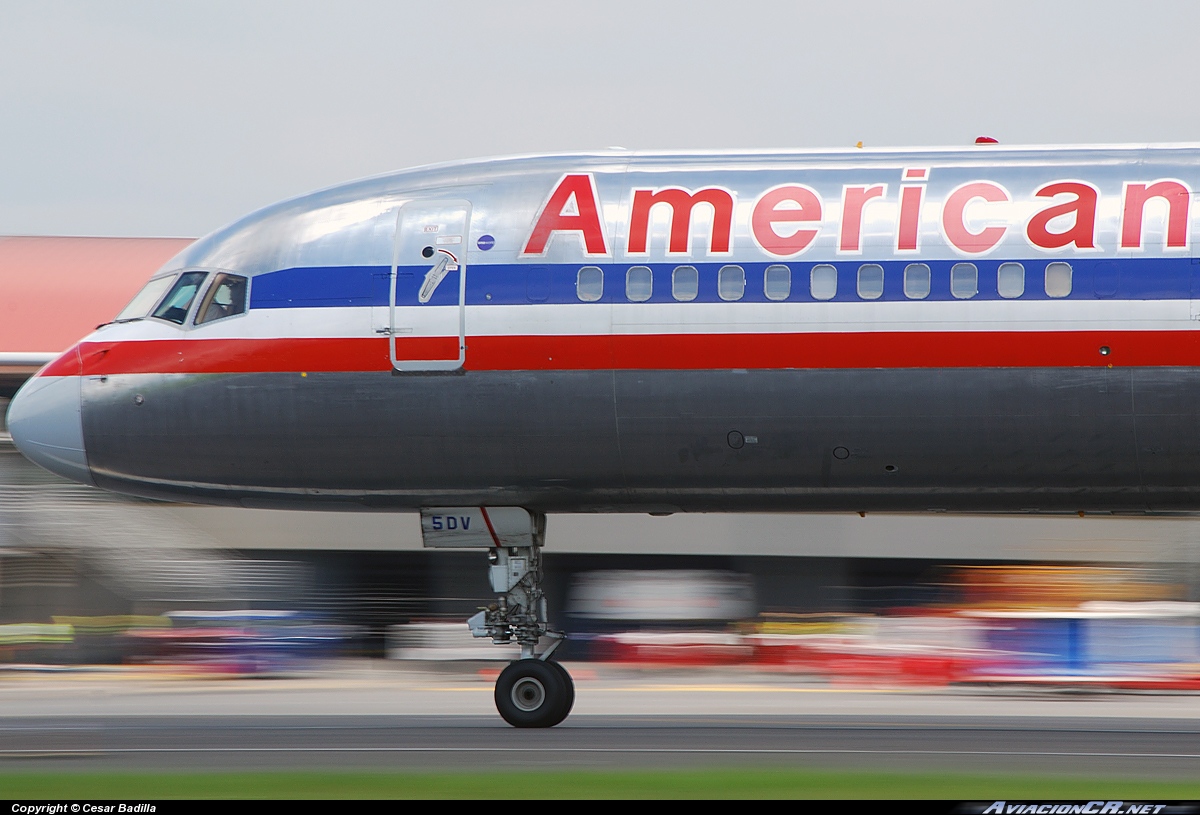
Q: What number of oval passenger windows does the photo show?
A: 11